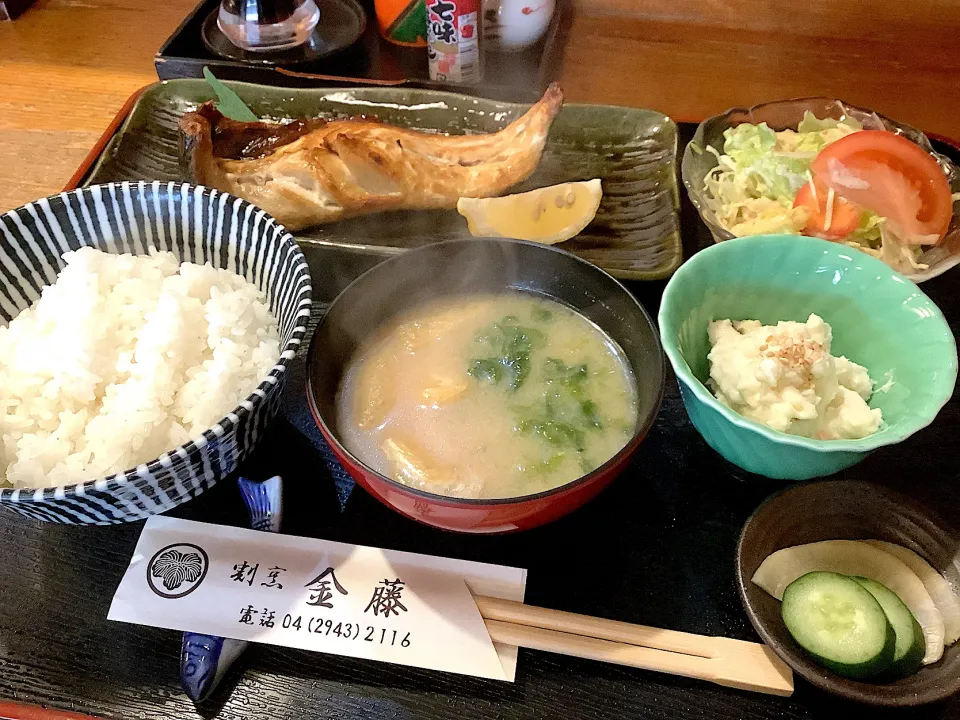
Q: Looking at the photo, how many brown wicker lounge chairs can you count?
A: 0